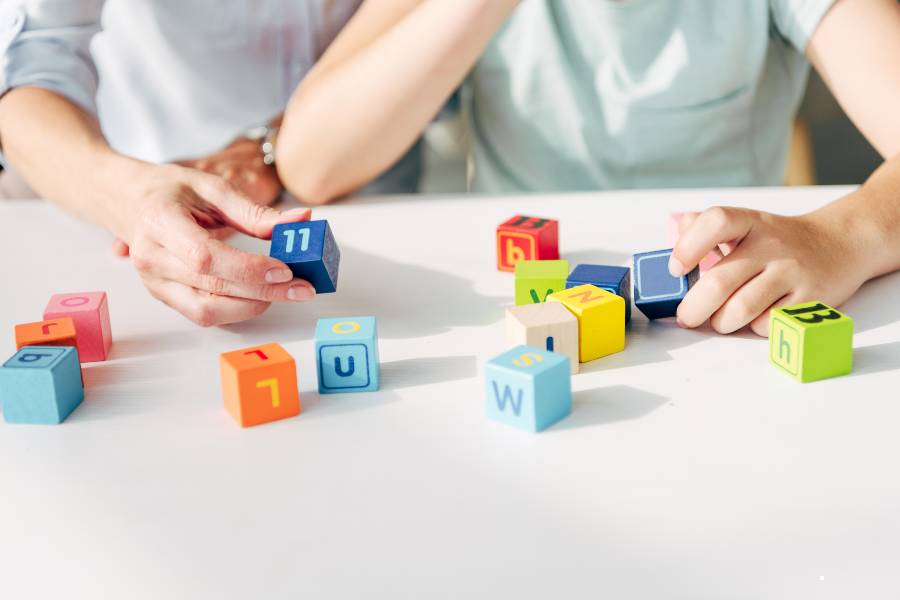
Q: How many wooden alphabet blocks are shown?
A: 15